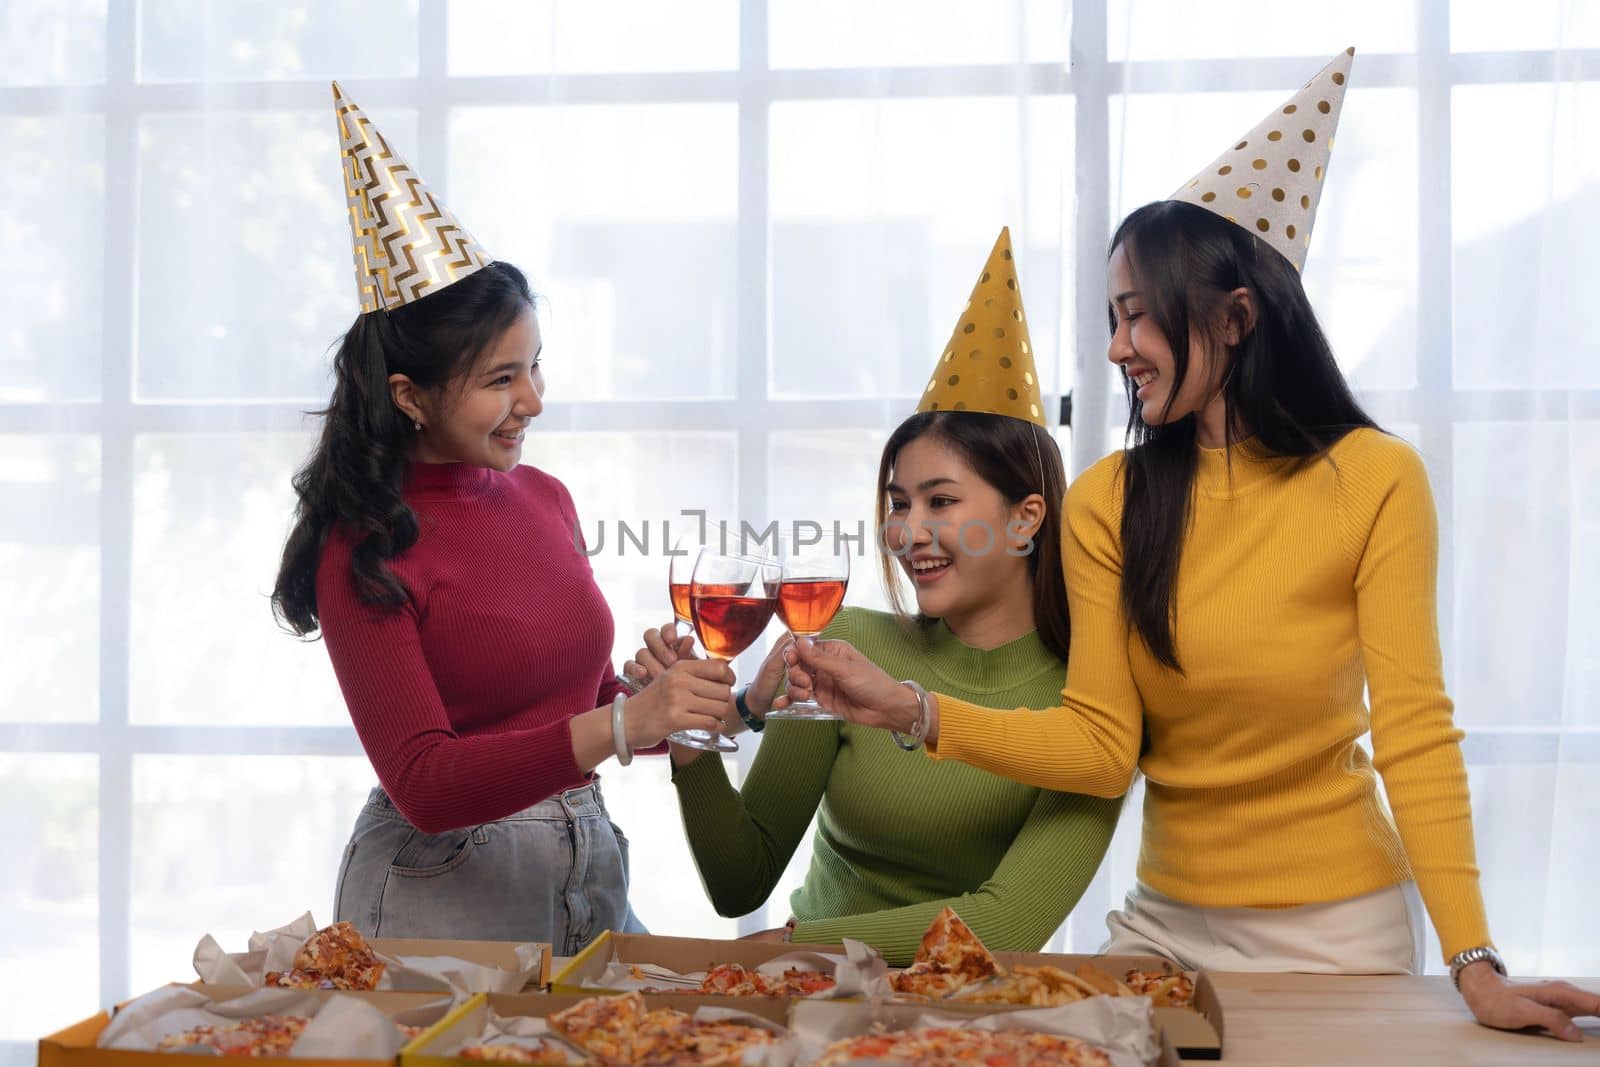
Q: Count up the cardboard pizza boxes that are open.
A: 6